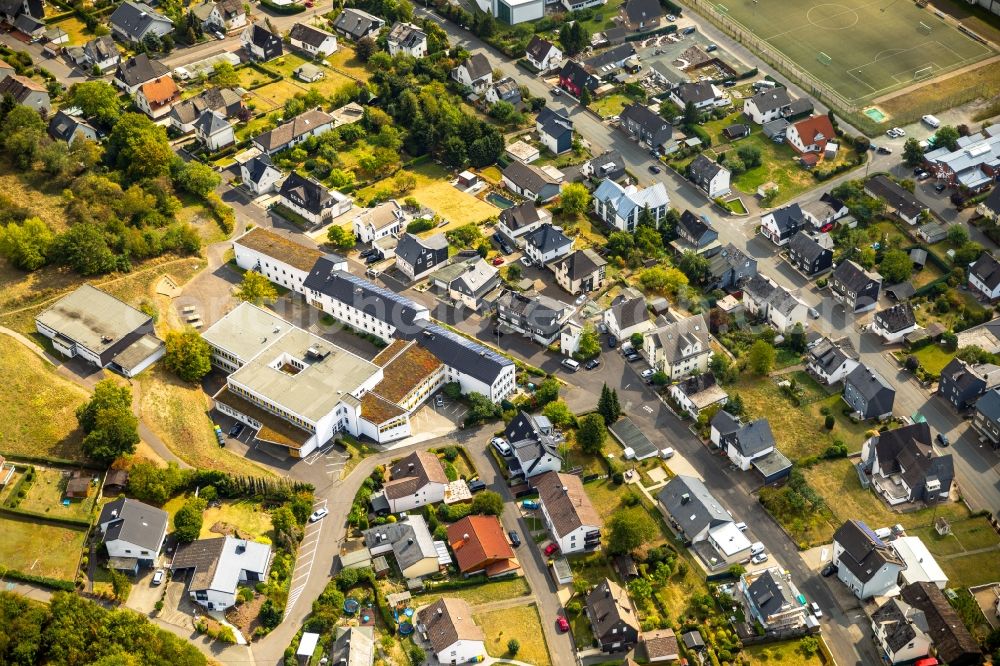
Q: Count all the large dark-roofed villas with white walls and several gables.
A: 1